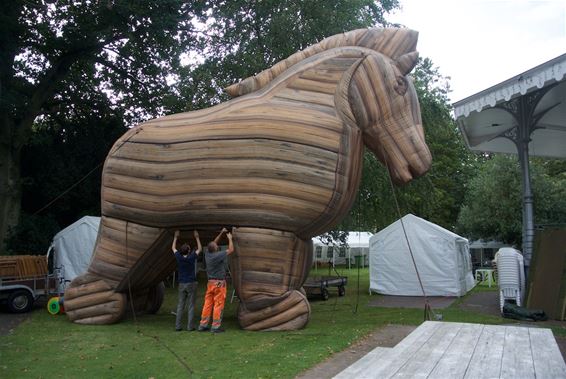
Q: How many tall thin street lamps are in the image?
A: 0